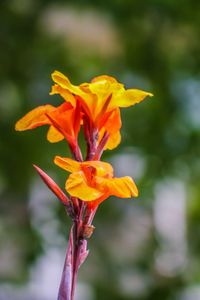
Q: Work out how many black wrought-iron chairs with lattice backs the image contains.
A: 0